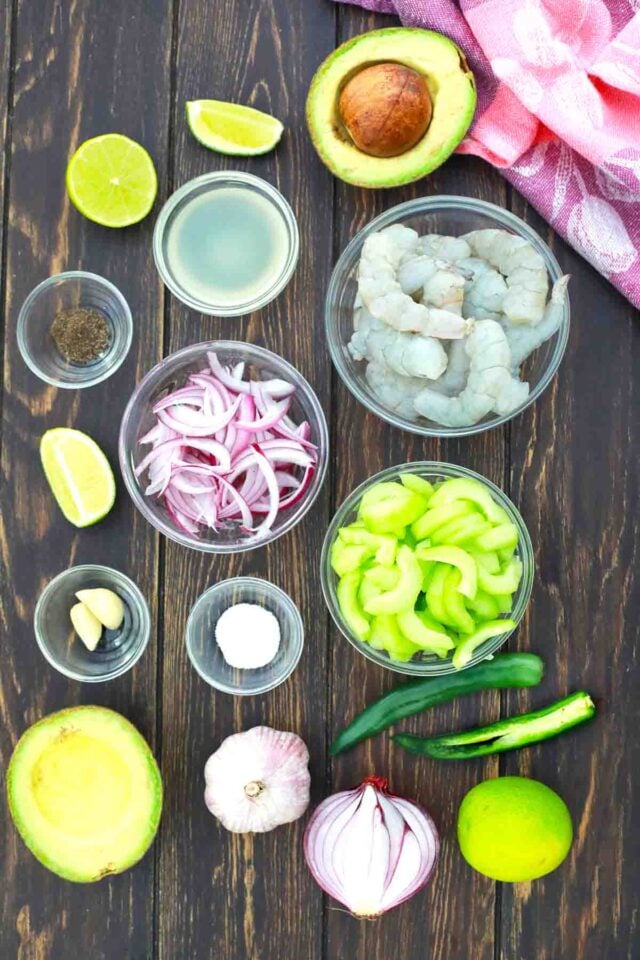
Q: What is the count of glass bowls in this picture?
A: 7